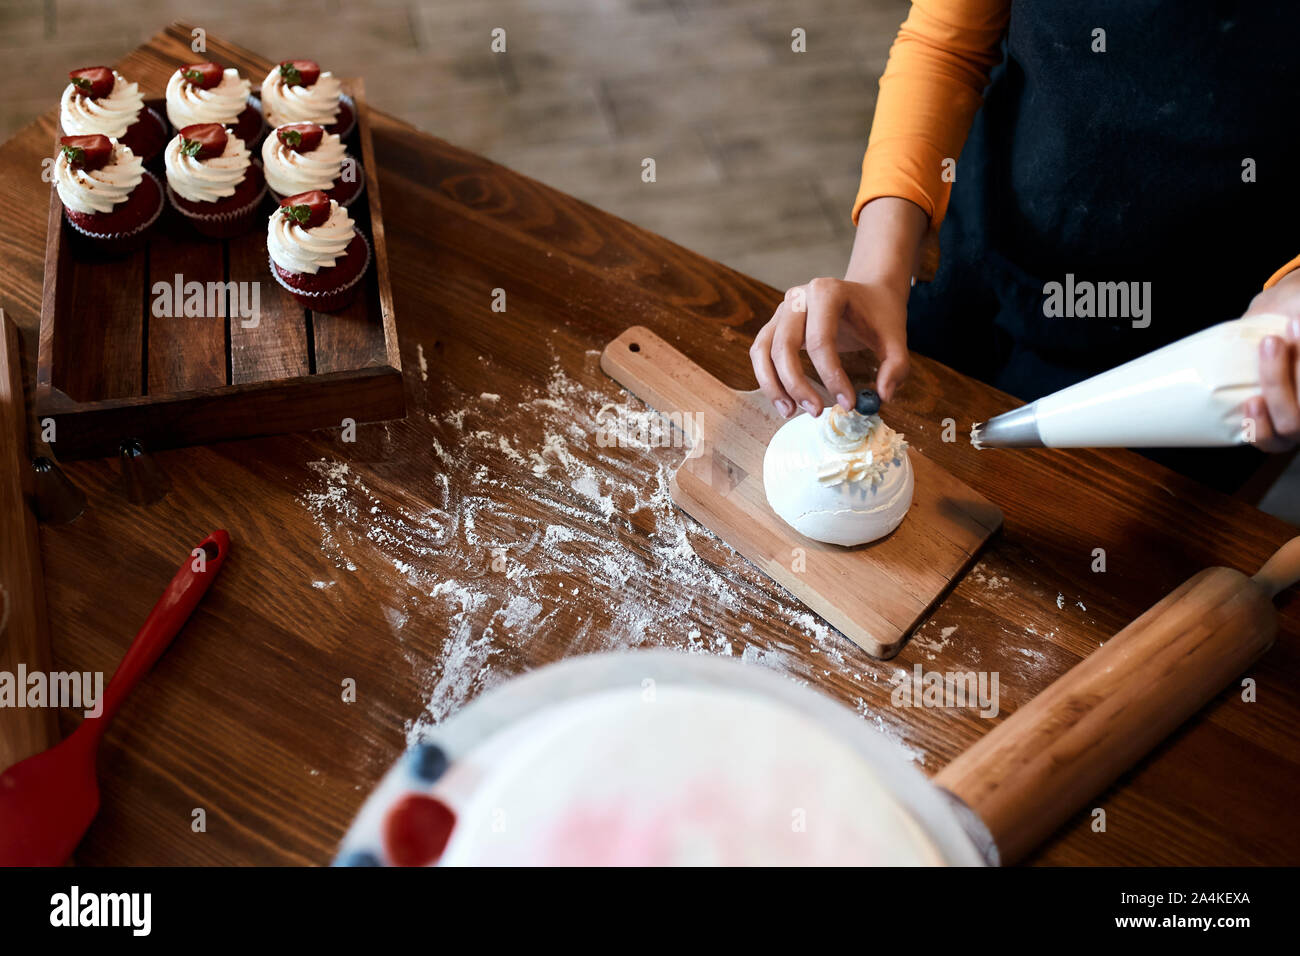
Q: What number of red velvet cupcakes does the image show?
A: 7